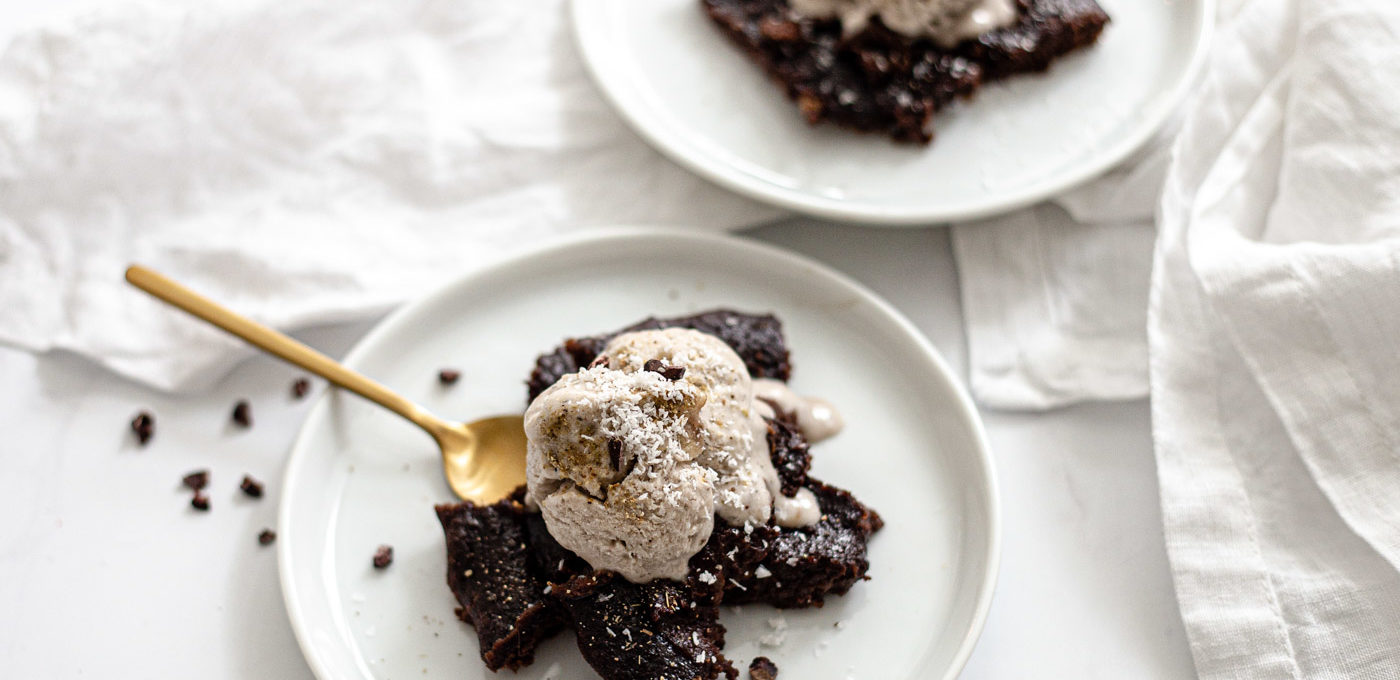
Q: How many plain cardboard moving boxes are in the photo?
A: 0